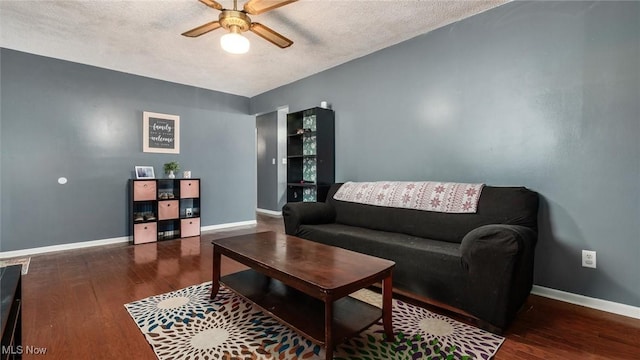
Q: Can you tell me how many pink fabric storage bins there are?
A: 5